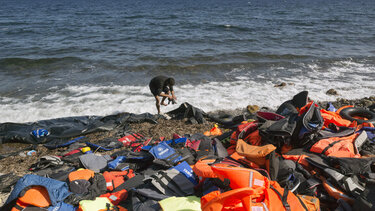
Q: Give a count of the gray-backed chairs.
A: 0